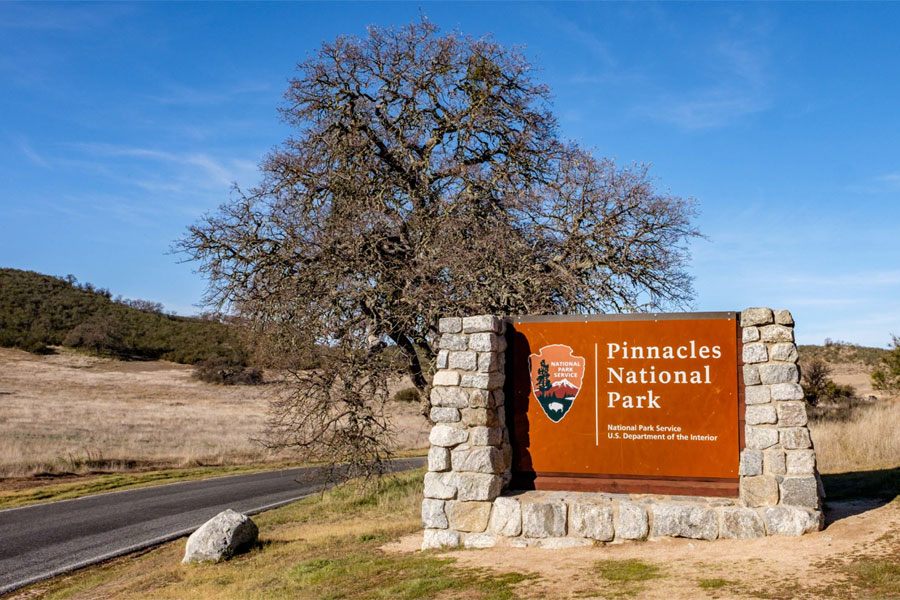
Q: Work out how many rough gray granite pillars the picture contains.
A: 2